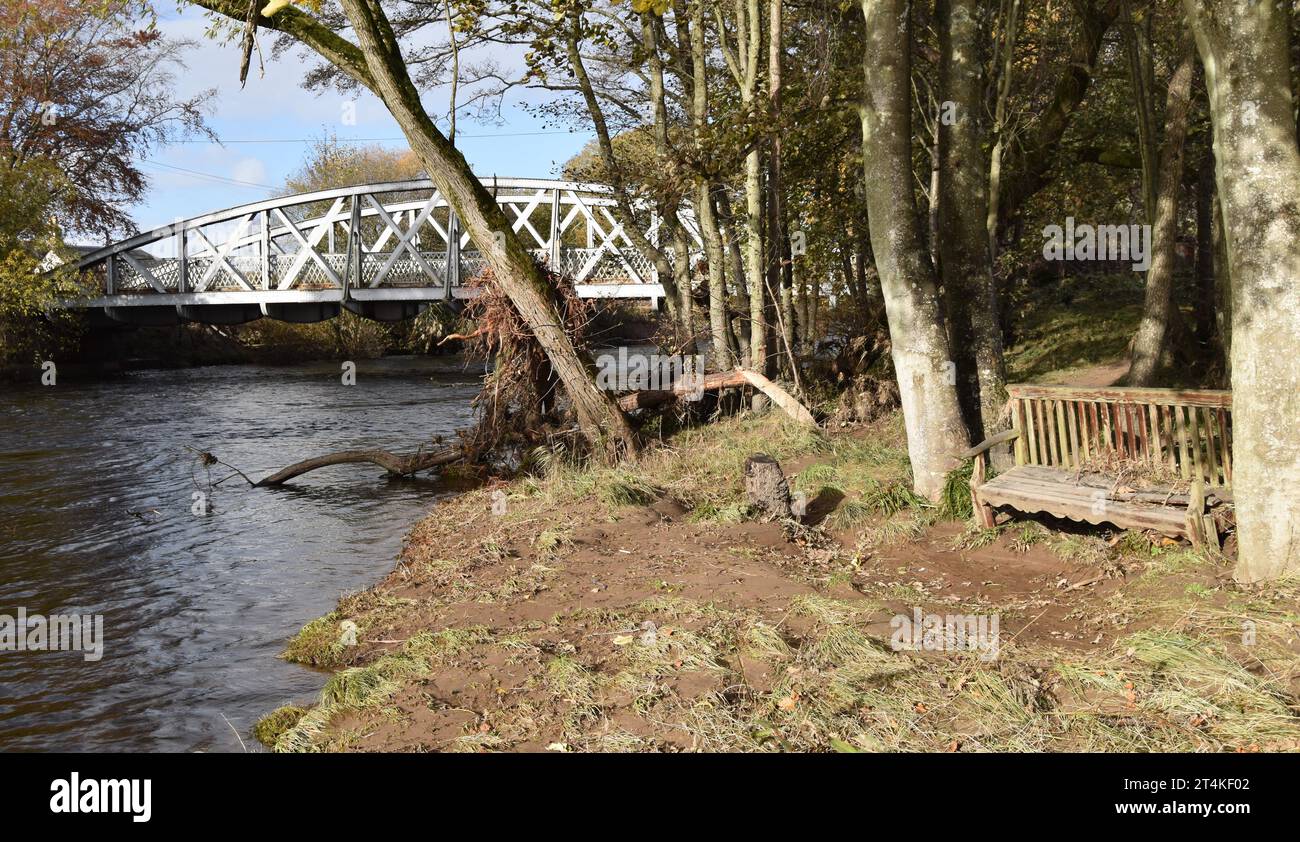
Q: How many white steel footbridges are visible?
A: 1